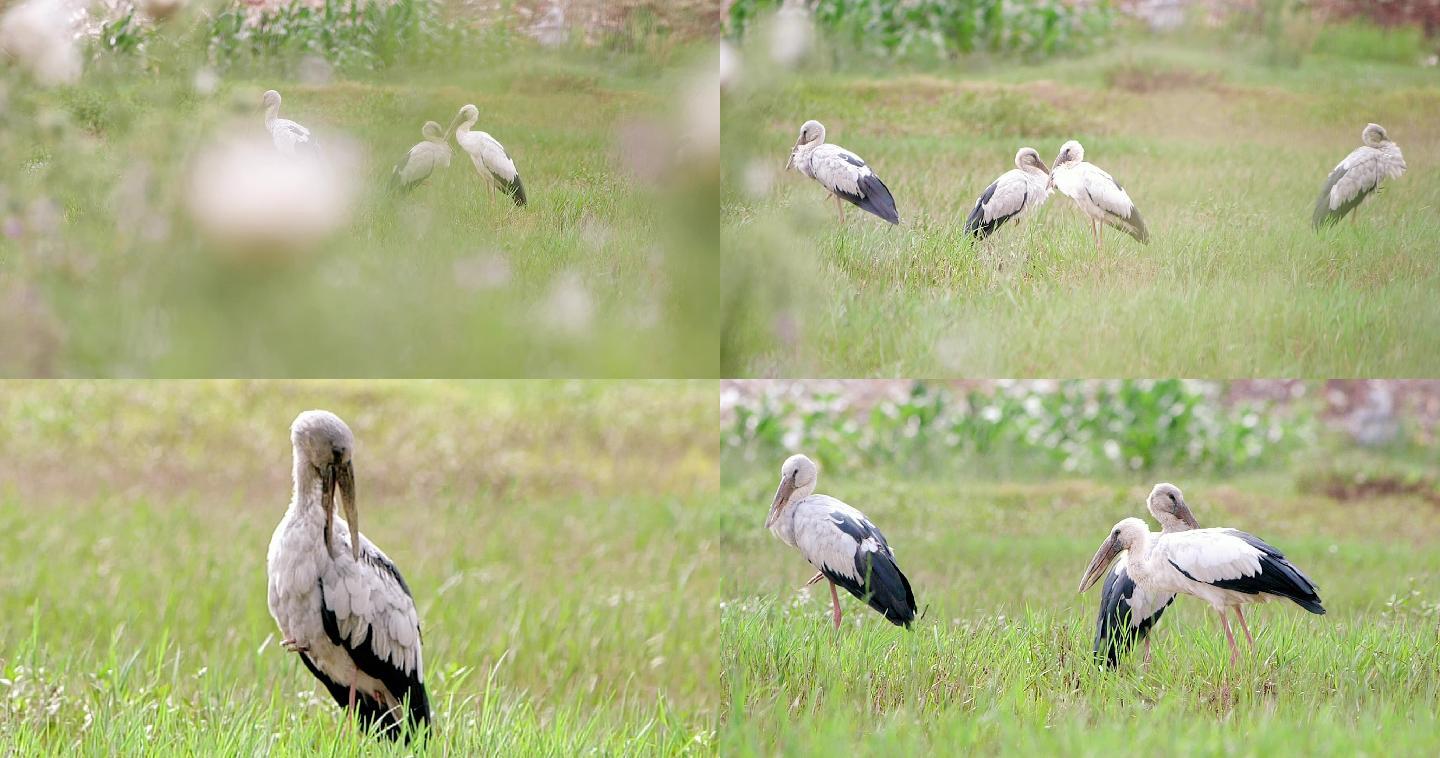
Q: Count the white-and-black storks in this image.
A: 11